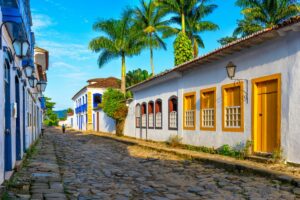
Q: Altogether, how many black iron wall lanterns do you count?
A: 5